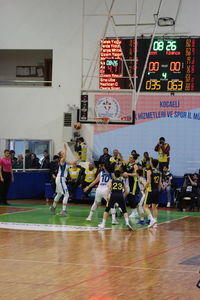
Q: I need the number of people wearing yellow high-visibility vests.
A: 7